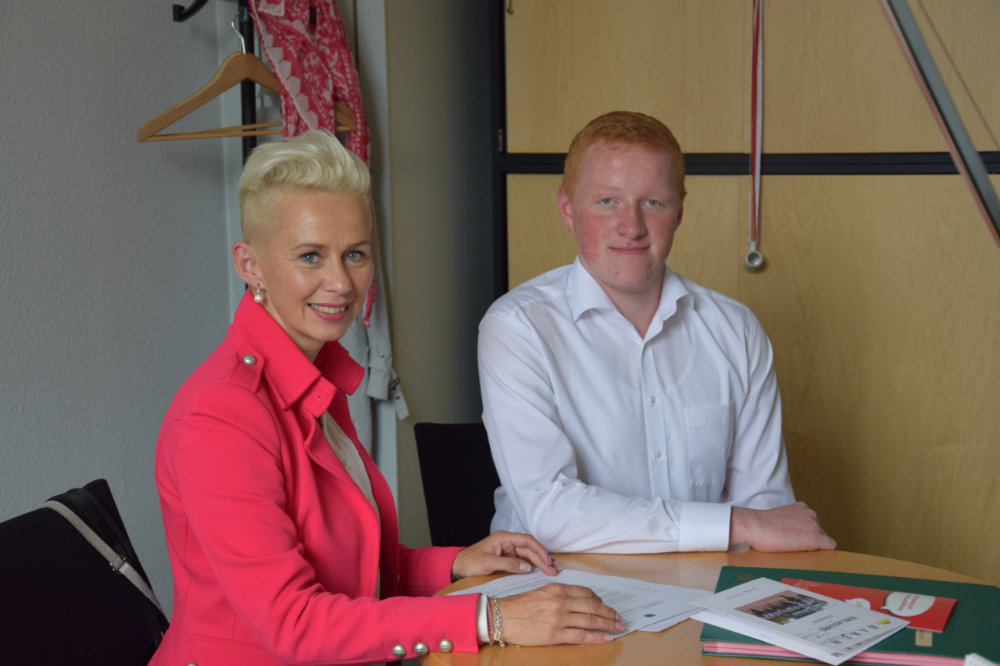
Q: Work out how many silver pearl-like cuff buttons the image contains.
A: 3